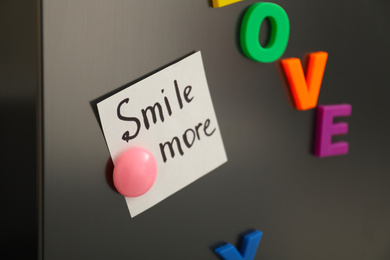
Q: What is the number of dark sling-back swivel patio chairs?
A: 0